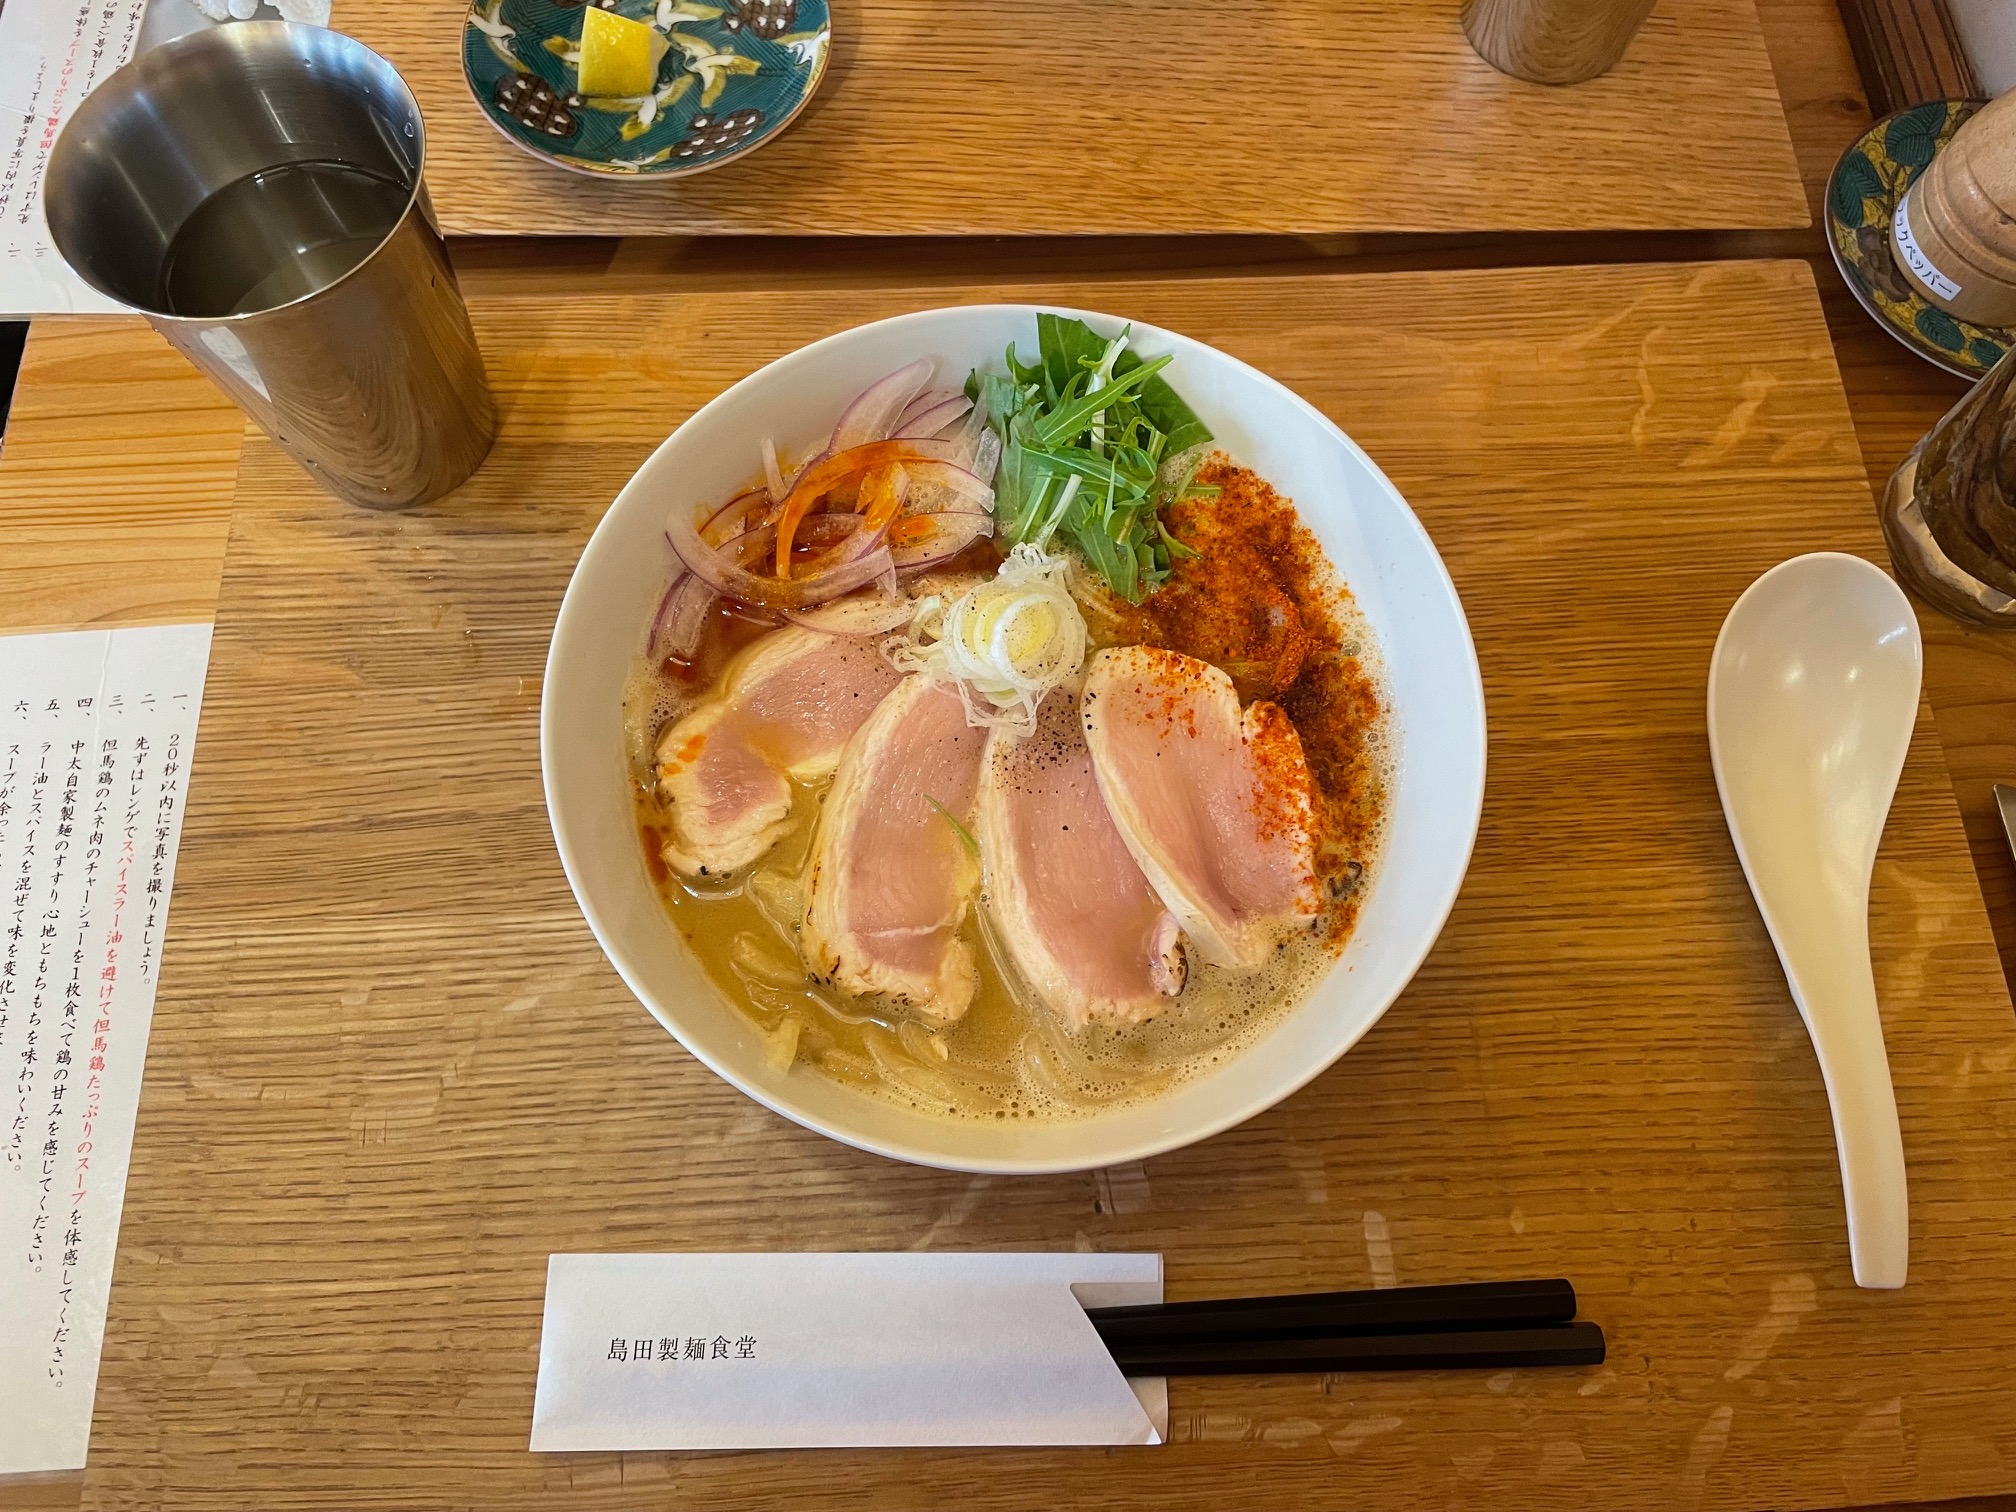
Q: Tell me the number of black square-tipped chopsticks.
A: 2